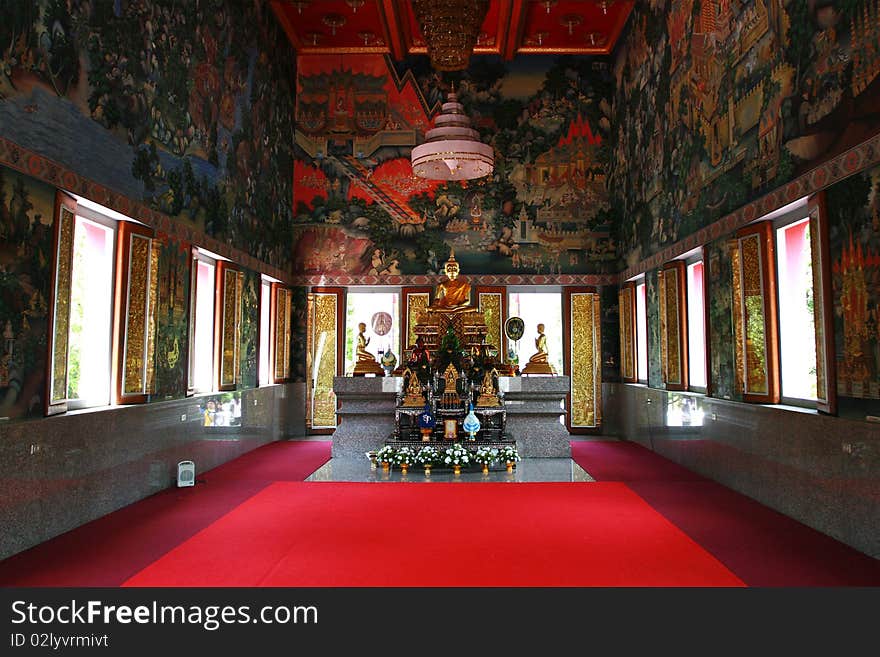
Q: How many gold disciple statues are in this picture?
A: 2